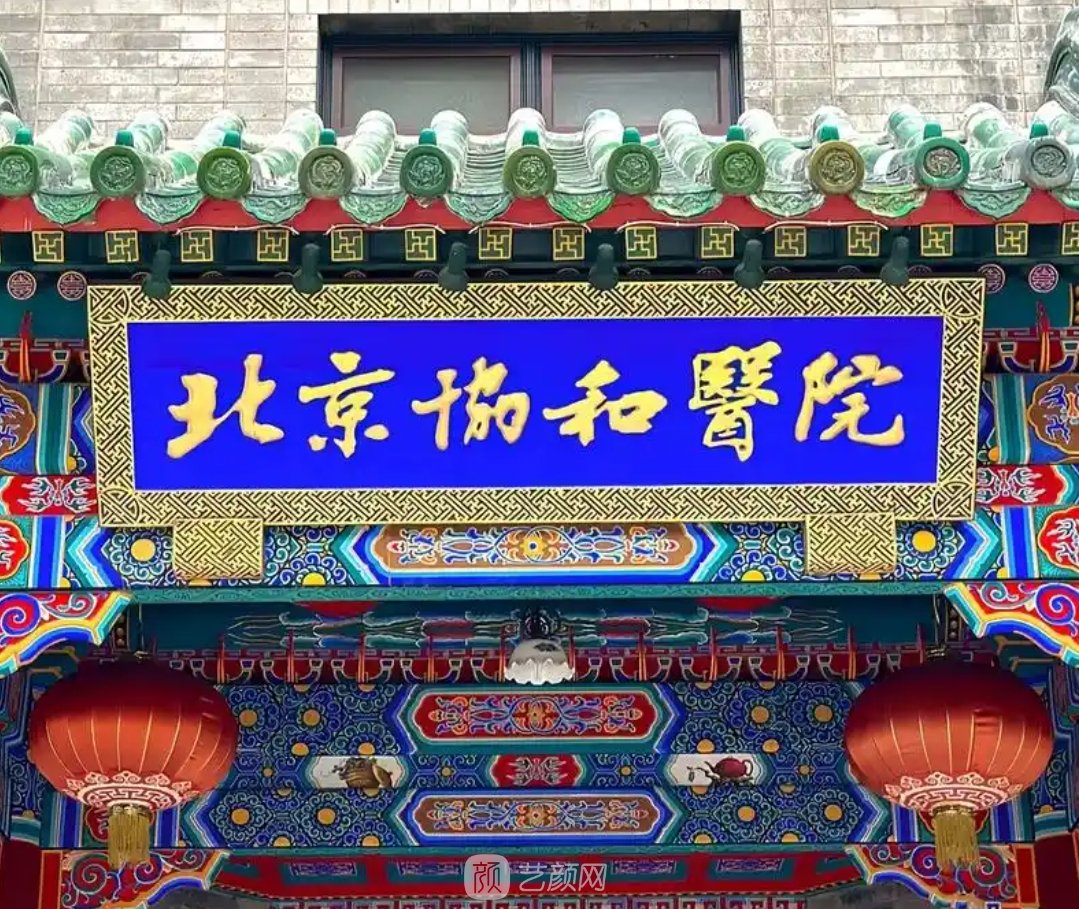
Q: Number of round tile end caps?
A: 11